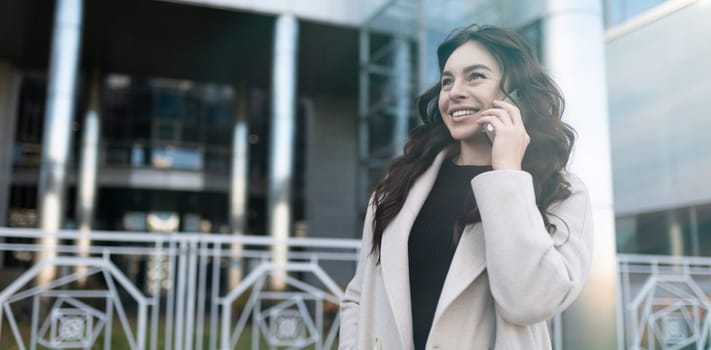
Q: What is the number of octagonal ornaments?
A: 3